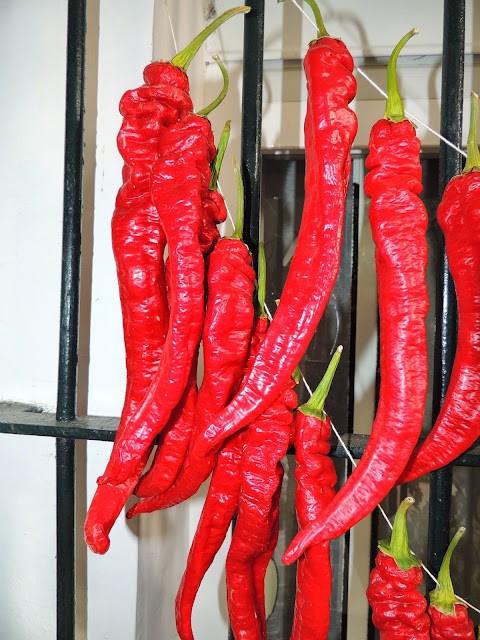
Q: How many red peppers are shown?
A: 12